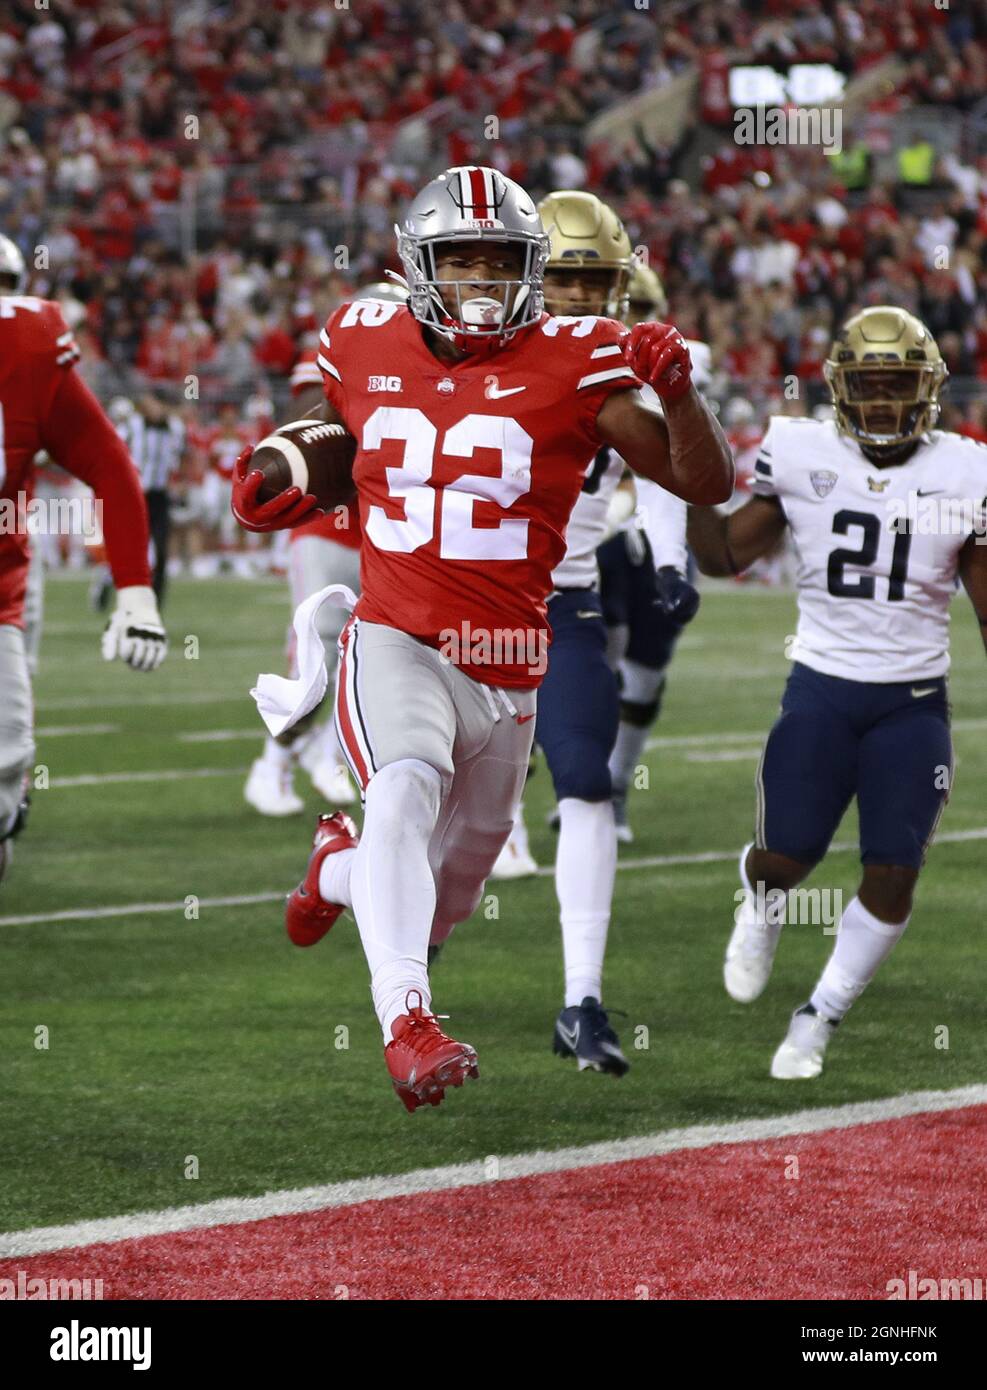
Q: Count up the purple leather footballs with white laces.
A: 0